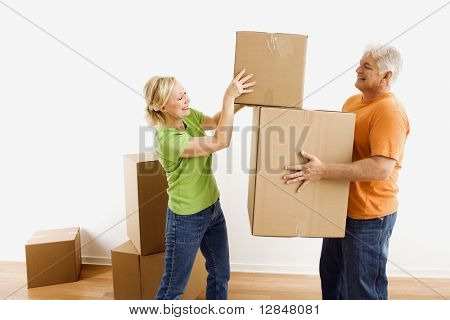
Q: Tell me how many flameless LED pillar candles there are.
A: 0